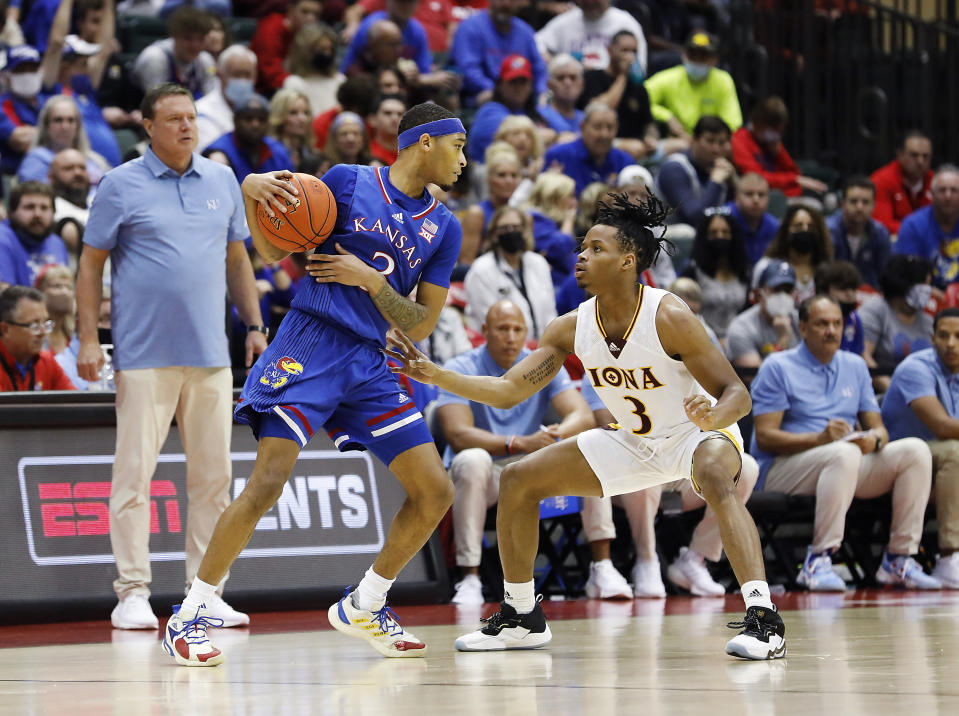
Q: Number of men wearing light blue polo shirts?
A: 5